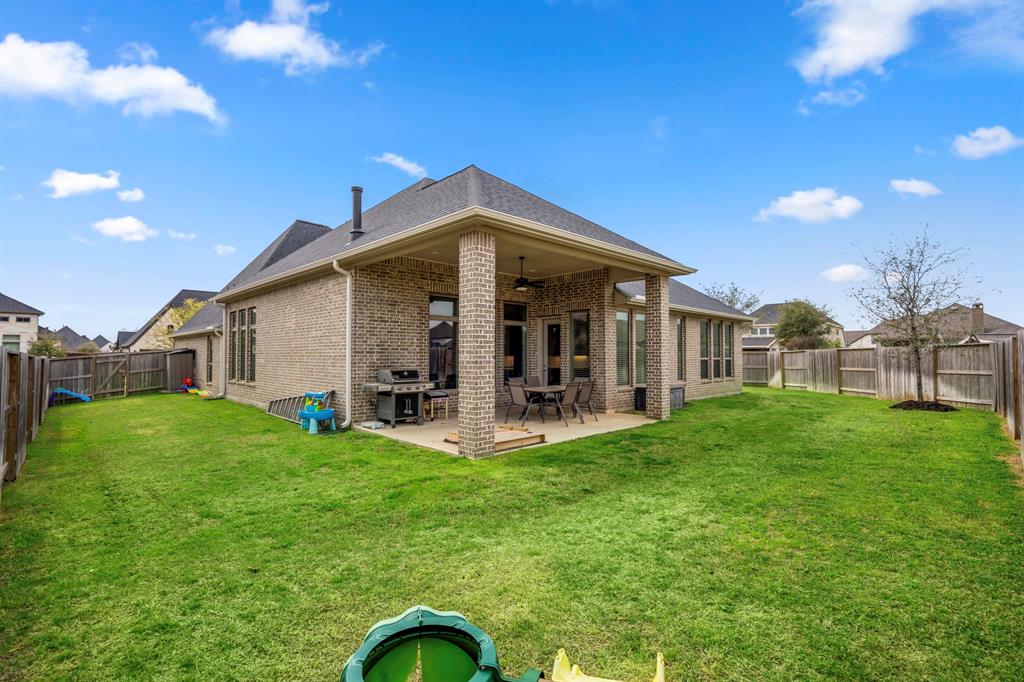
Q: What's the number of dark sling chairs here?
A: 6